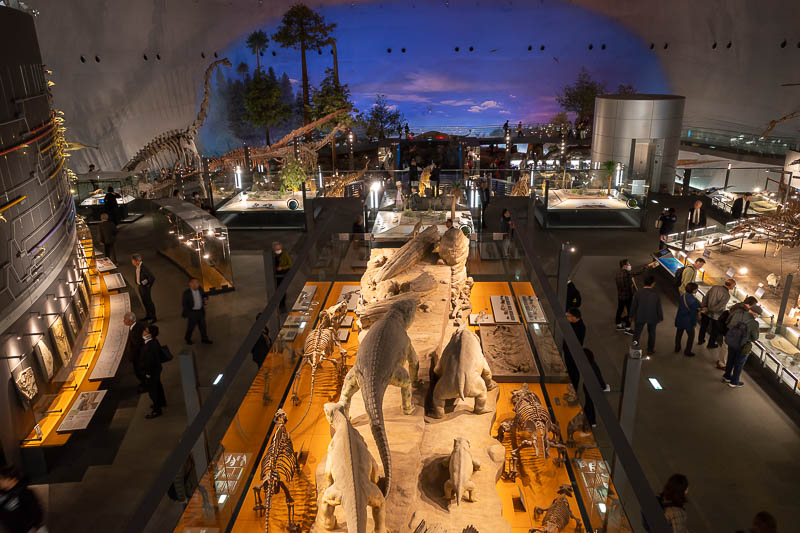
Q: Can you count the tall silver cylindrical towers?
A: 1